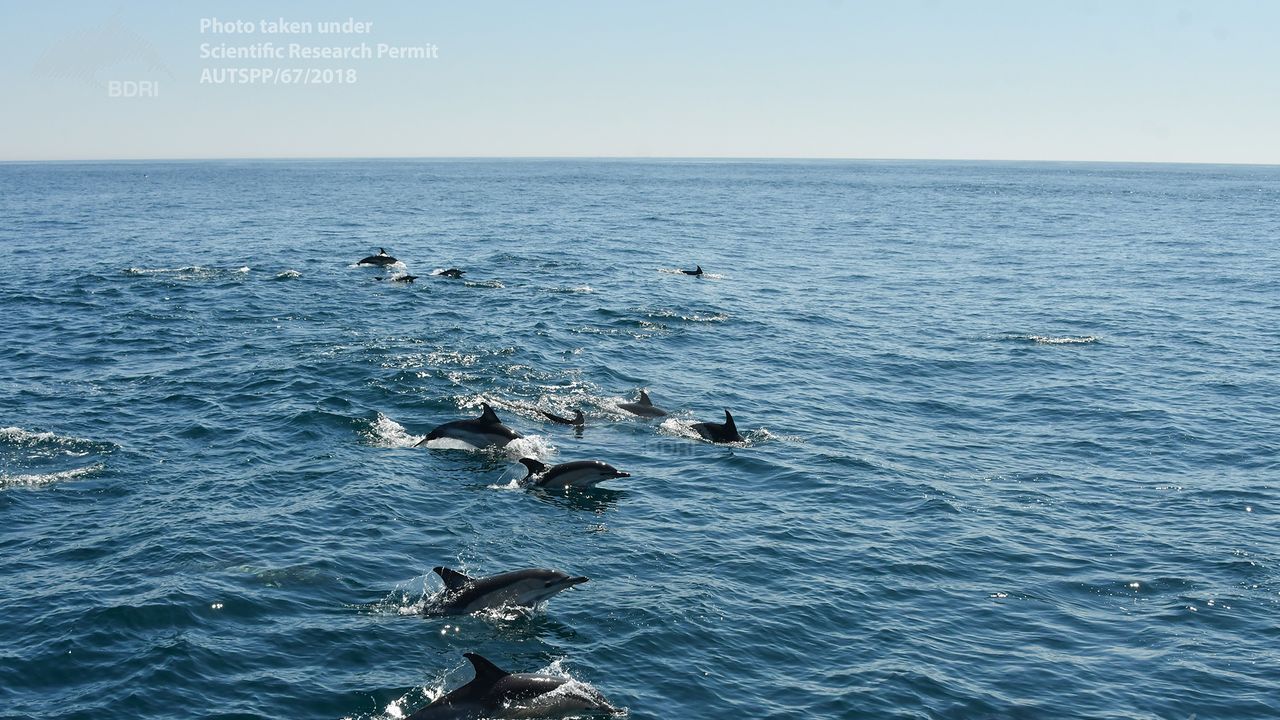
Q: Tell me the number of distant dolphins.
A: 4